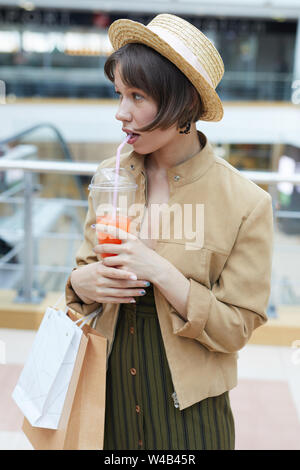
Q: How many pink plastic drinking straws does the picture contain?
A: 1